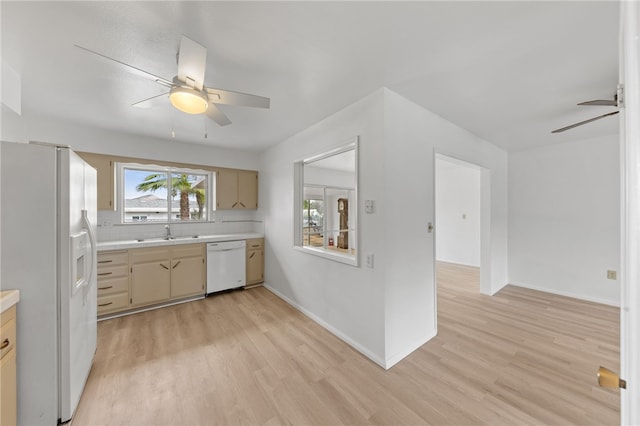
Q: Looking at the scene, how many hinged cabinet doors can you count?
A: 6